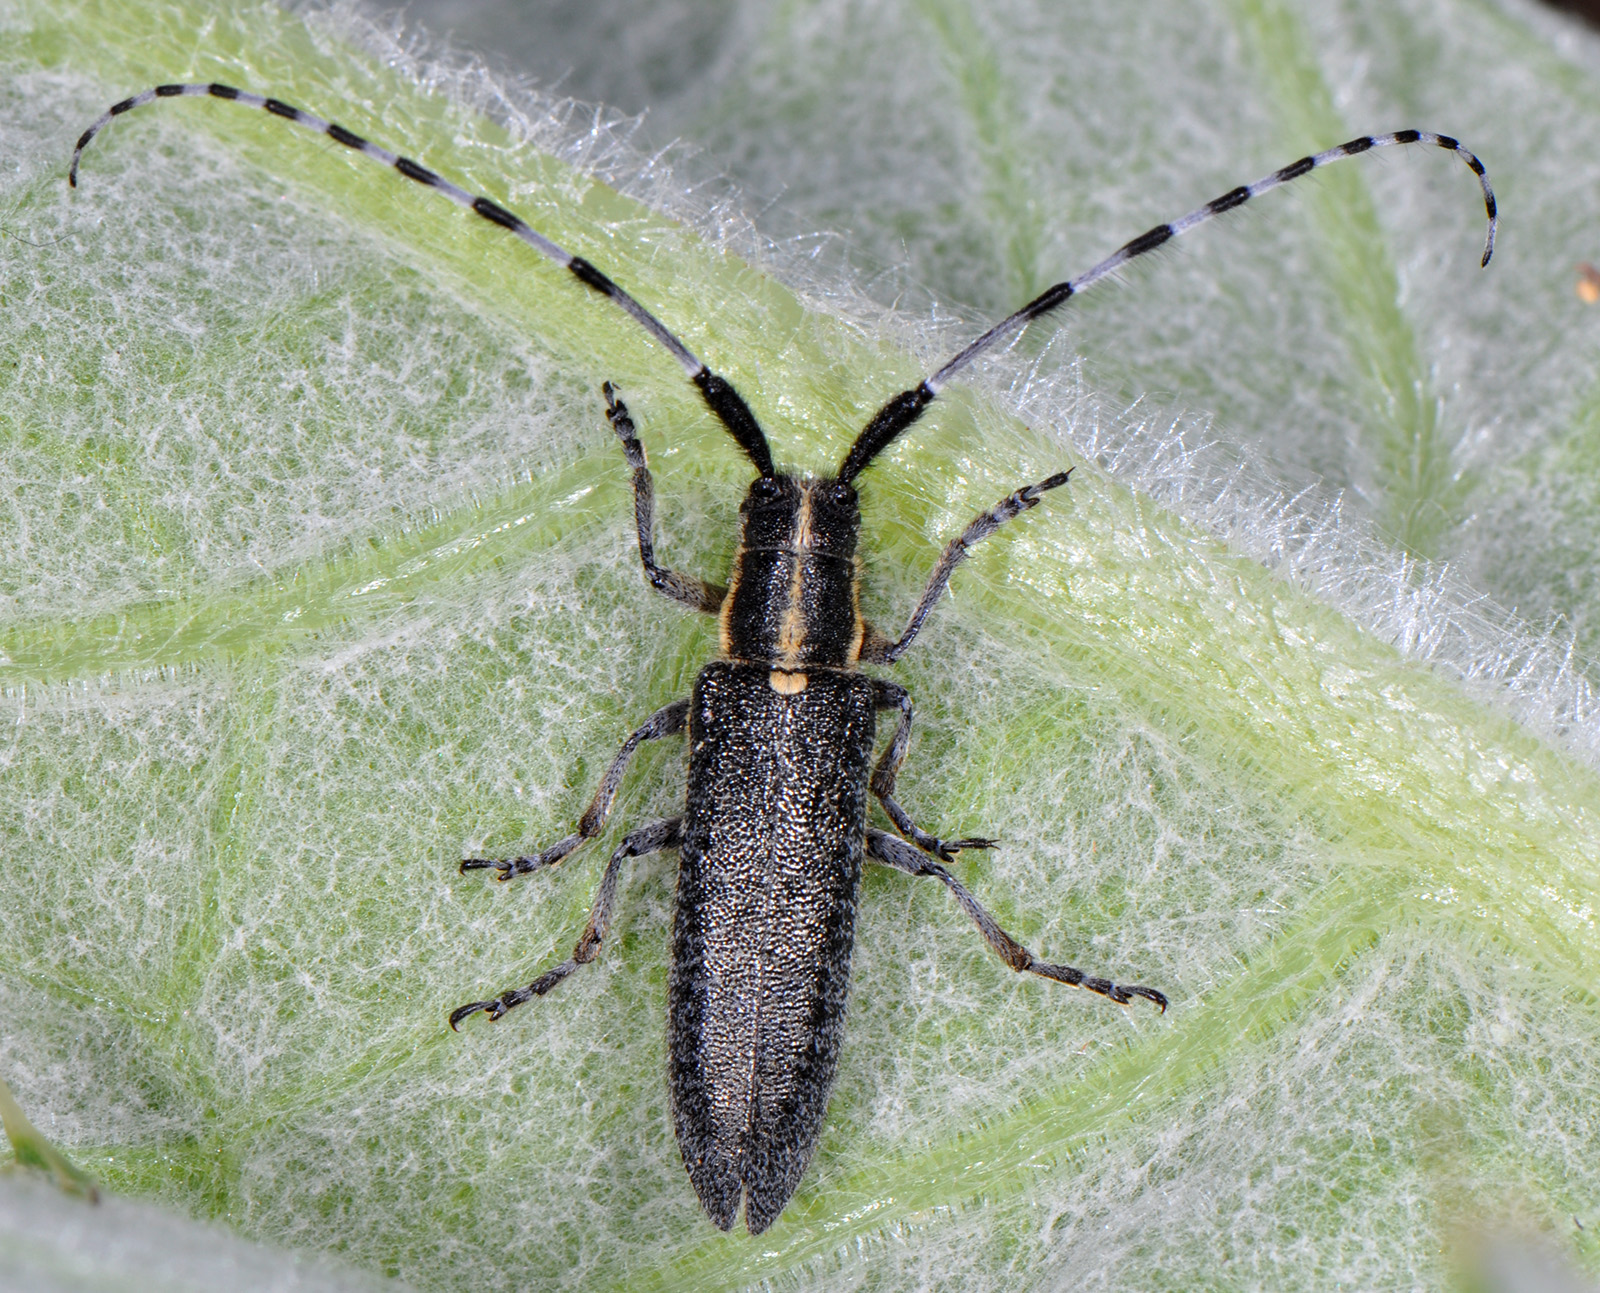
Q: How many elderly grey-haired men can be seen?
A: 0